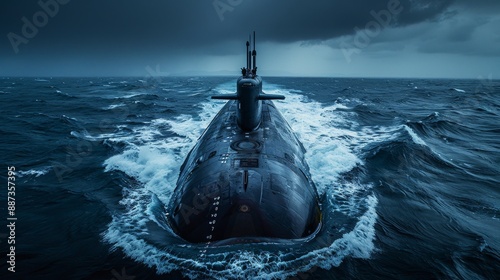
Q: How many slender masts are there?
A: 3